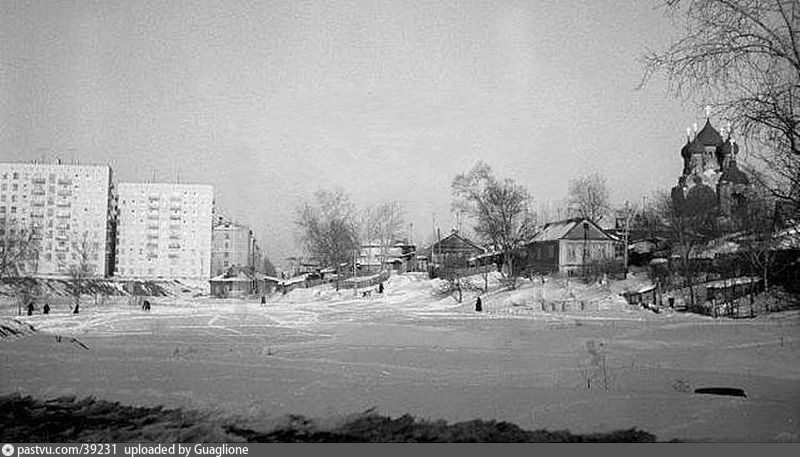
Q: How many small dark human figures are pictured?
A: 7